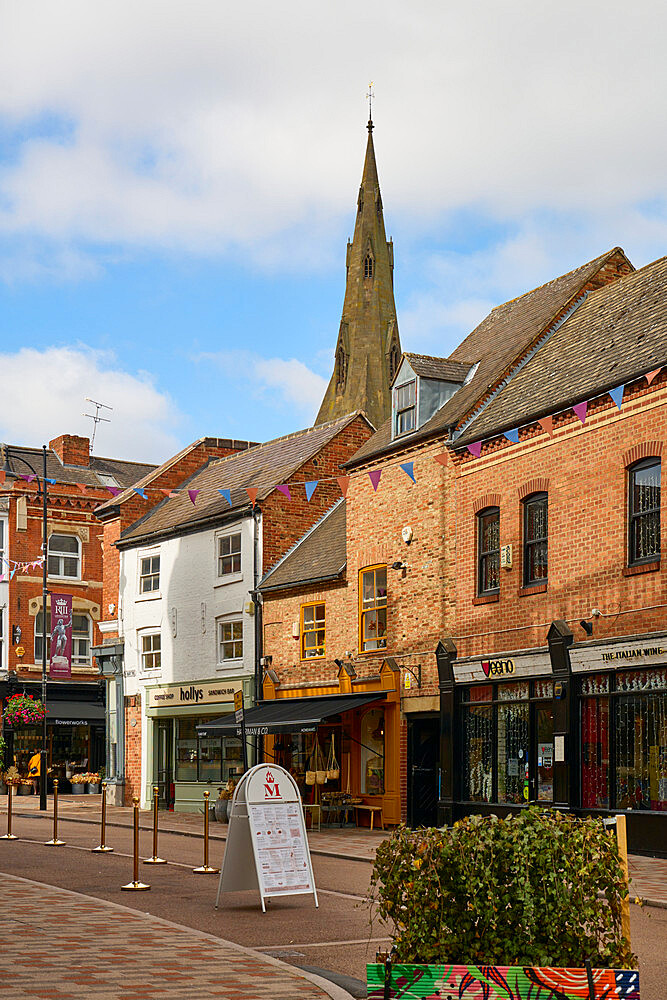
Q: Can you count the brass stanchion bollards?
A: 6